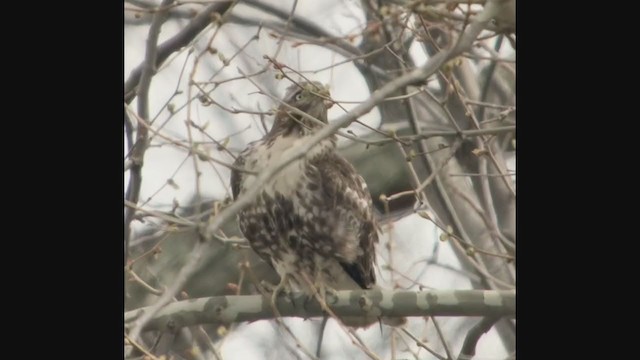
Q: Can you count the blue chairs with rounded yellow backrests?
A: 0